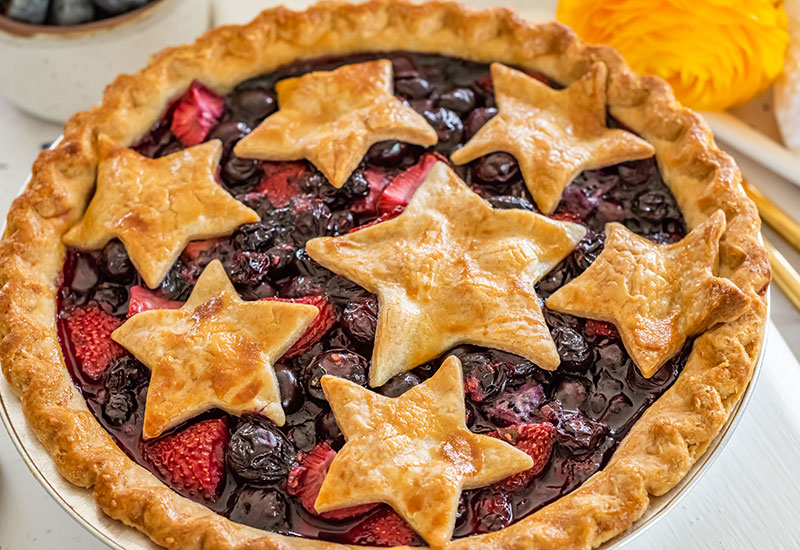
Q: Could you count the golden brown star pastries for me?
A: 7